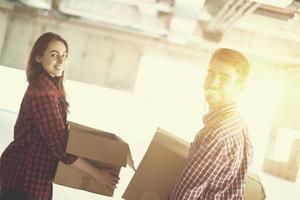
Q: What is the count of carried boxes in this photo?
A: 2